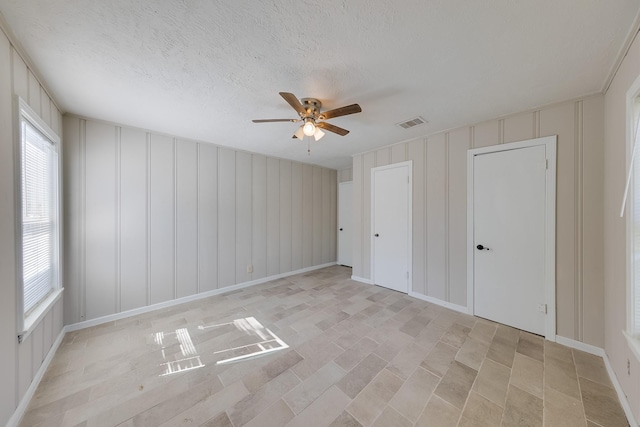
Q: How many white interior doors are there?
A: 3